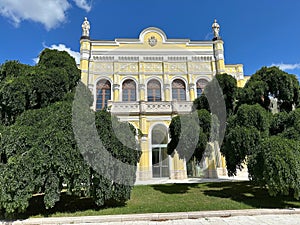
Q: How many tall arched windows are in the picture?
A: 5